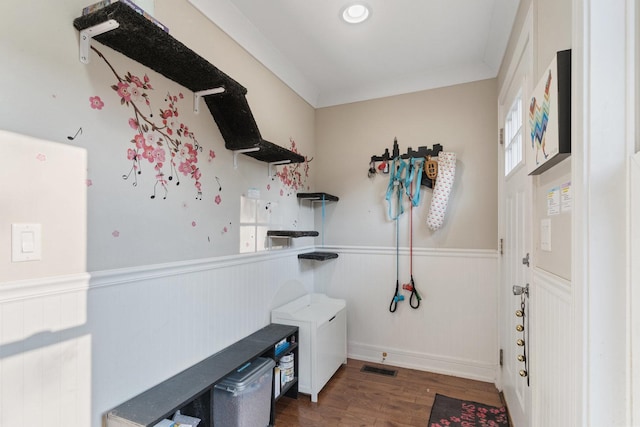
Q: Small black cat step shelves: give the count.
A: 3